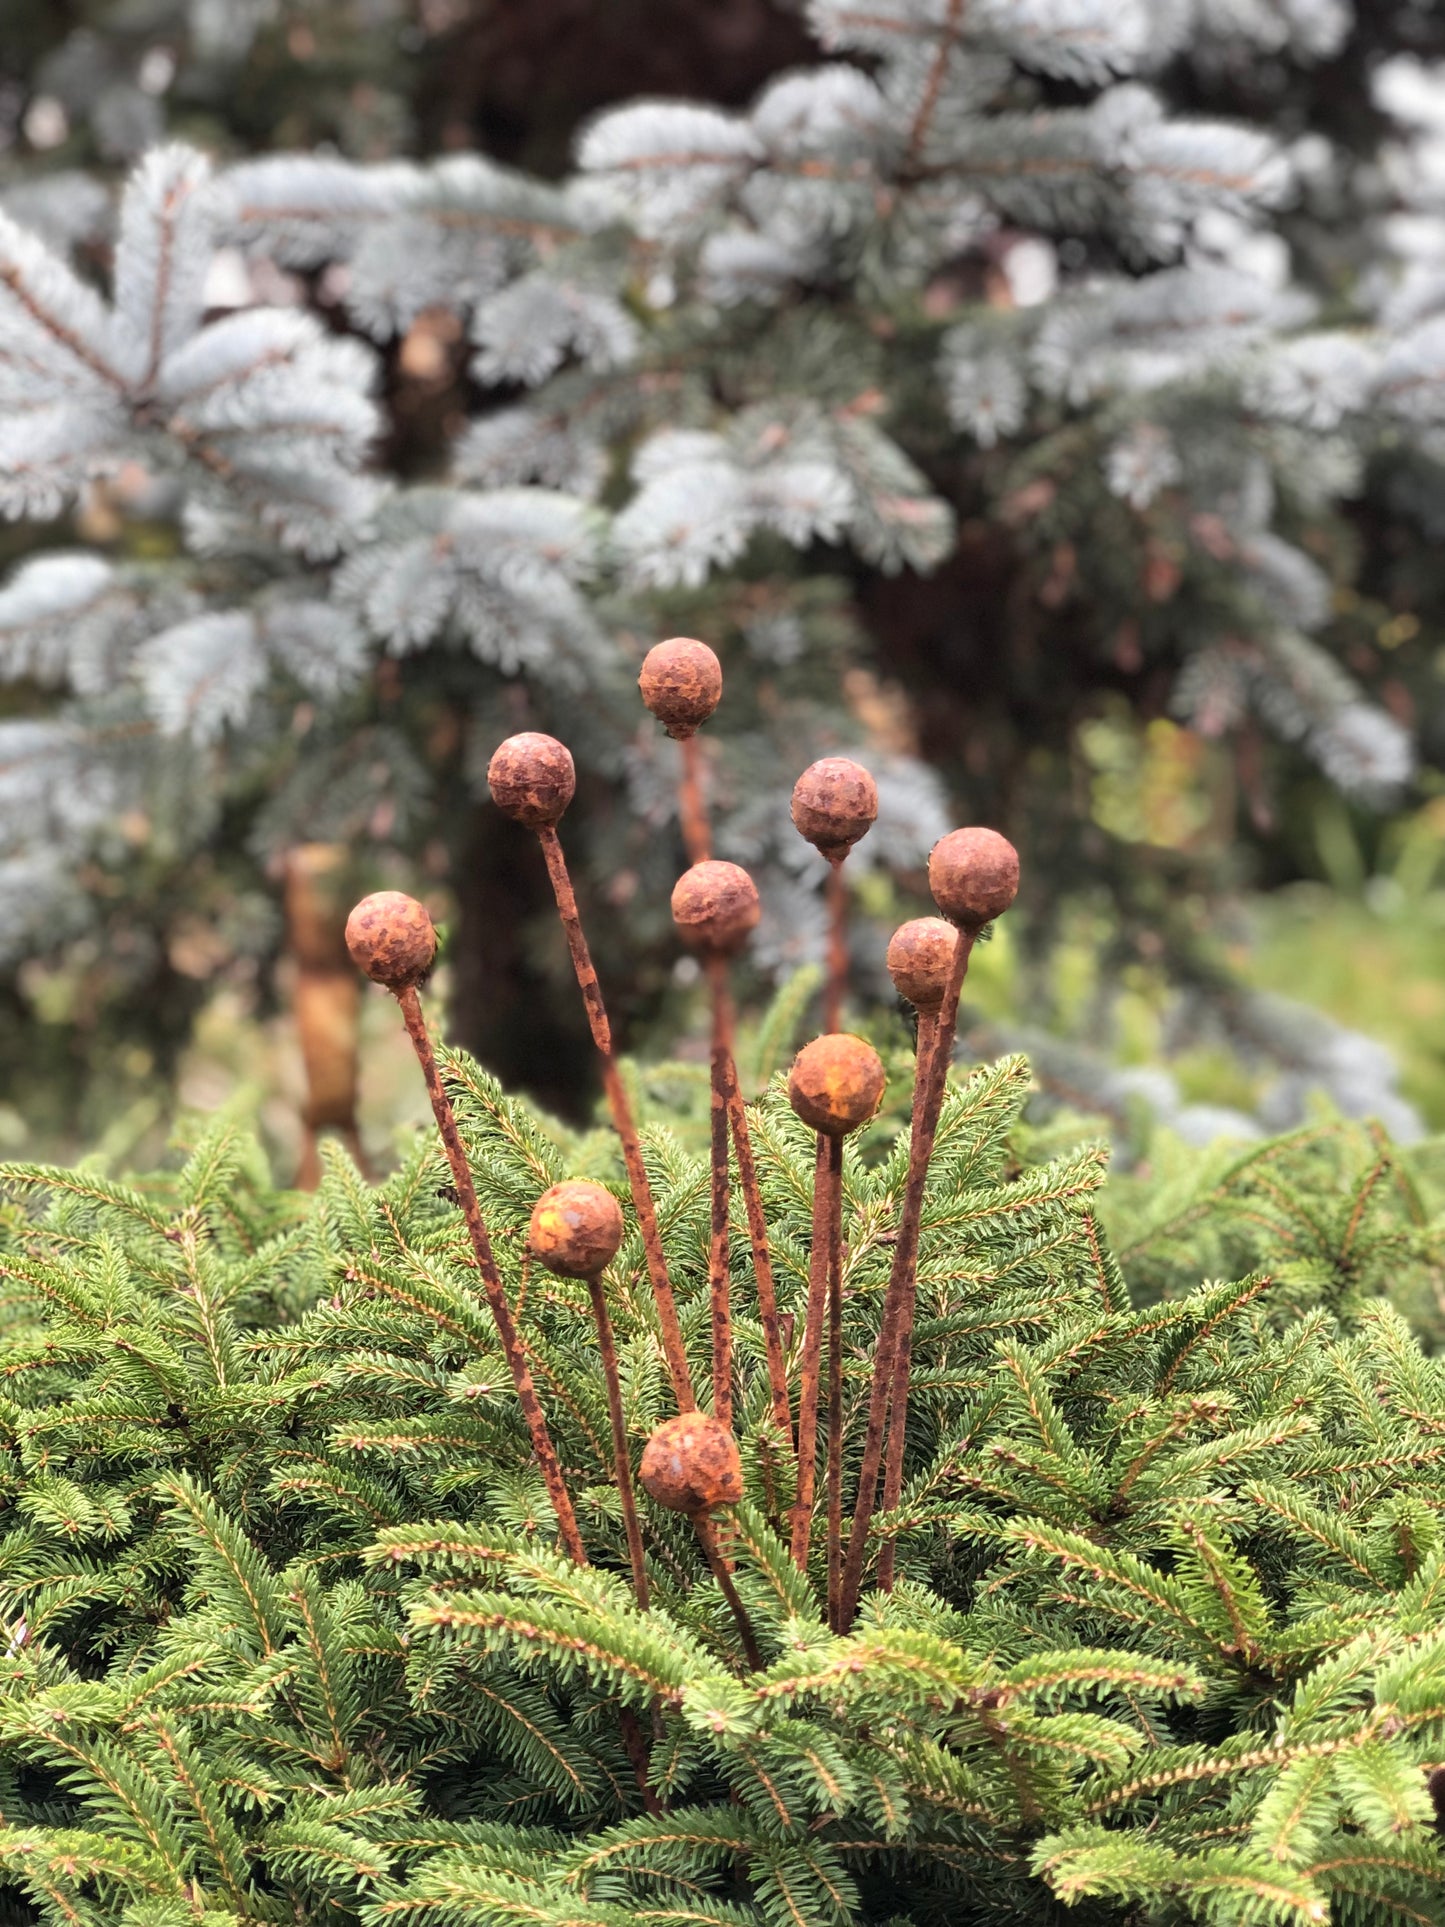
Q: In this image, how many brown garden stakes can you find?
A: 10